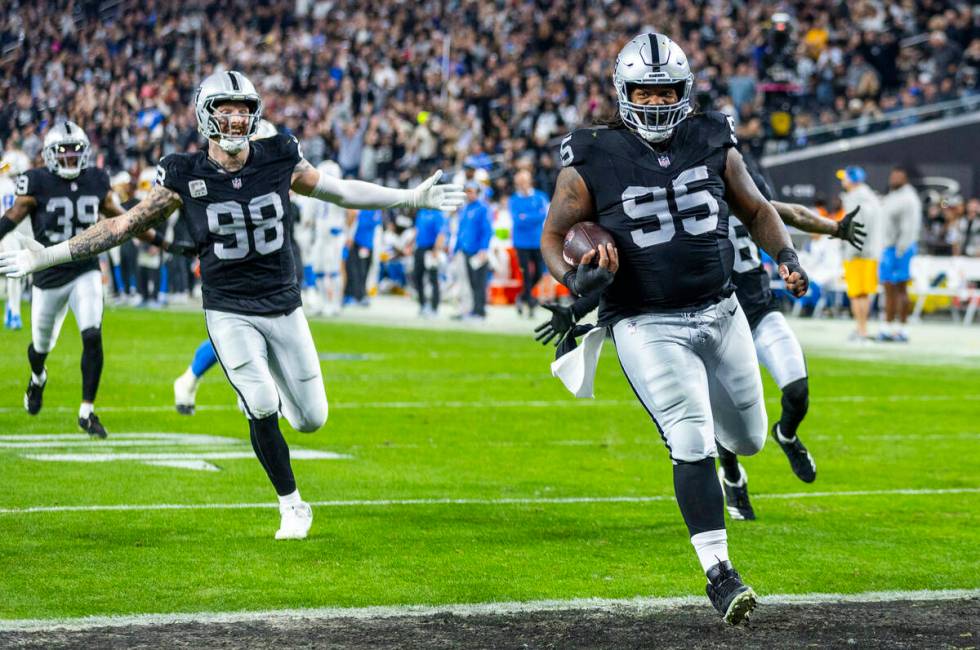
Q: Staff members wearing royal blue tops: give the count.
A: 4